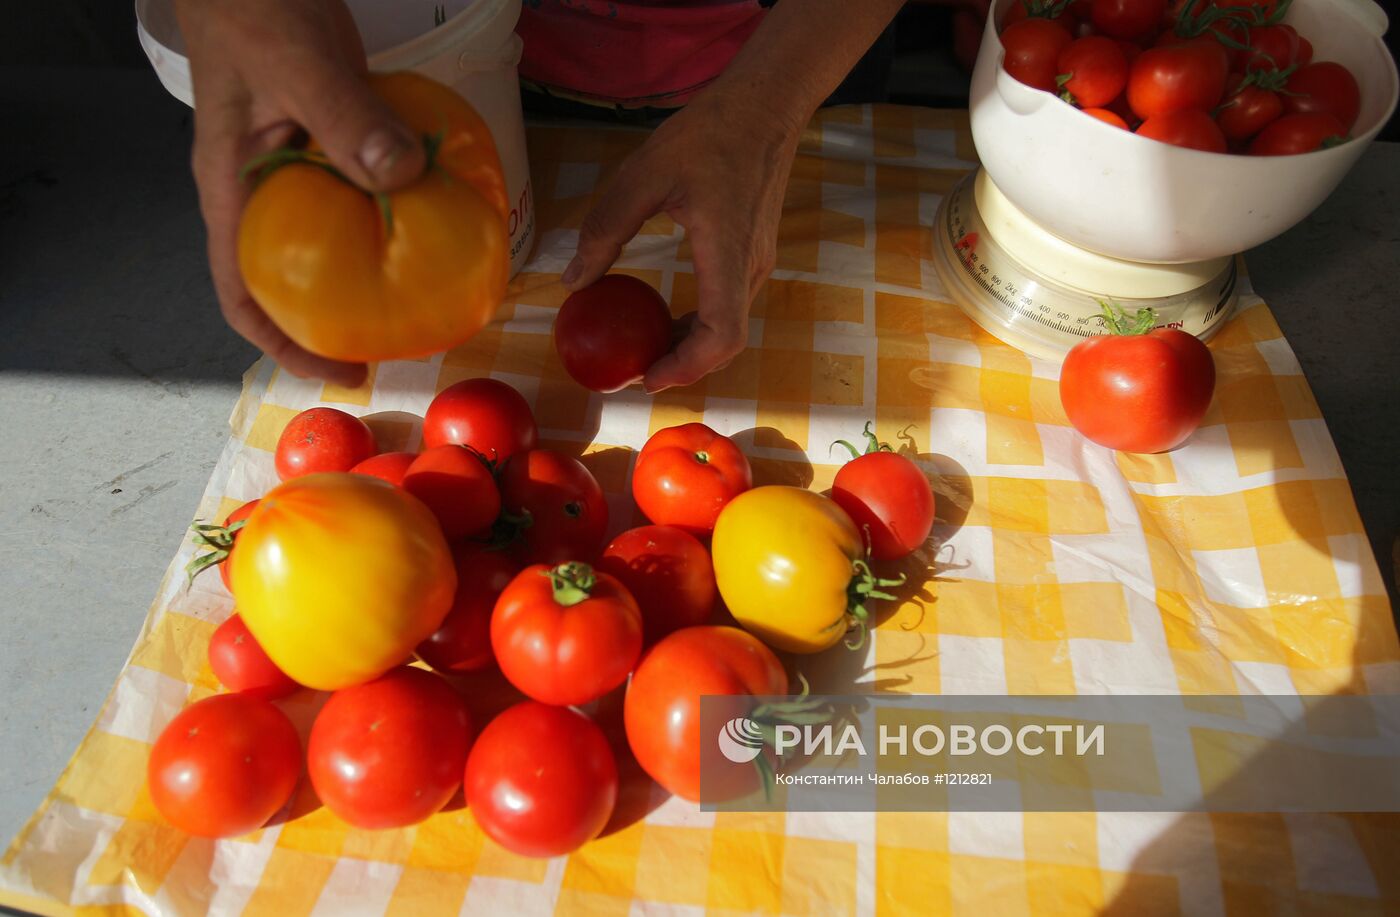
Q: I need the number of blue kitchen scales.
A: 0